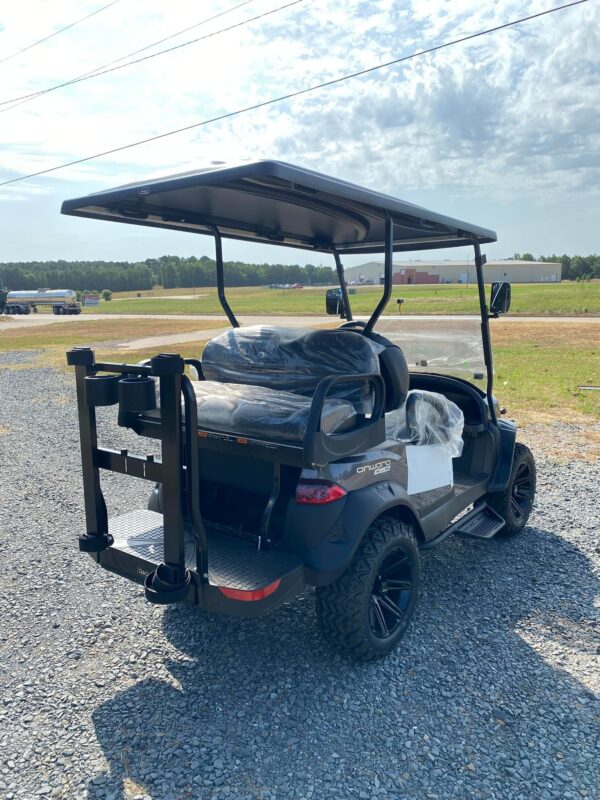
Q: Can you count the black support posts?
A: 4